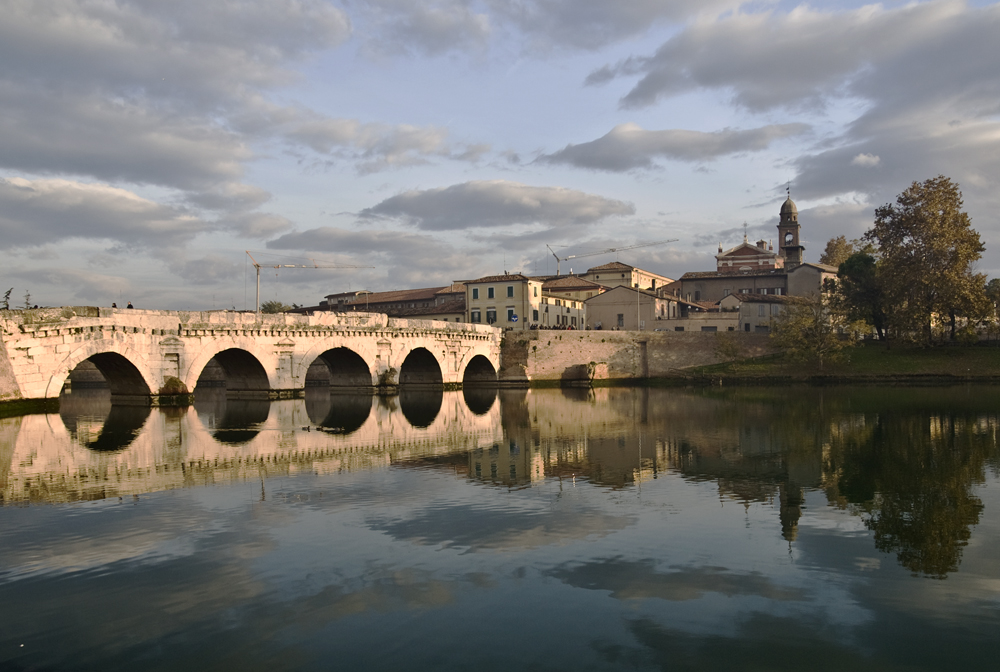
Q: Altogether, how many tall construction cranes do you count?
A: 2